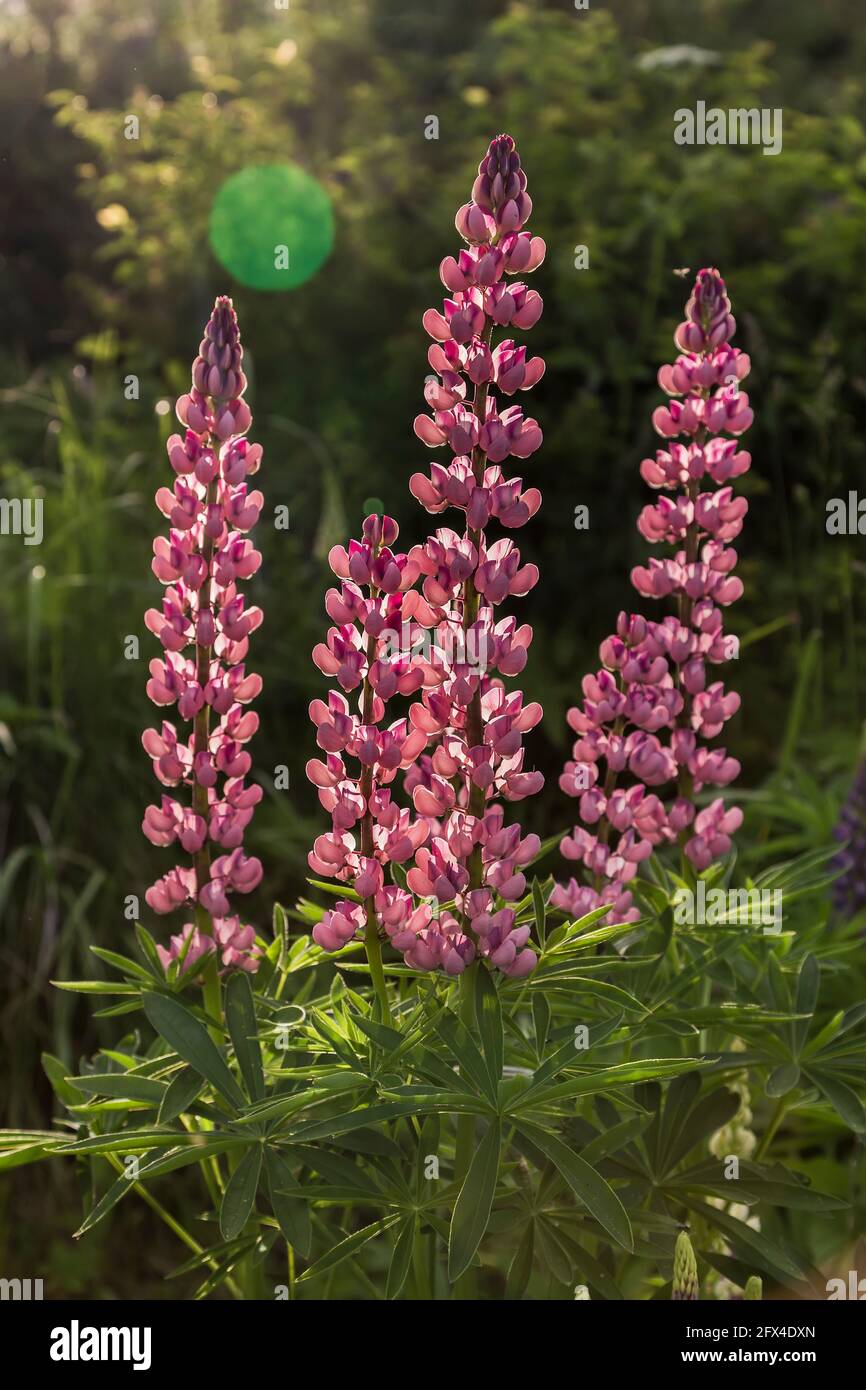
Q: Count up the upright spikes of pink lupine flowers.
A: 5